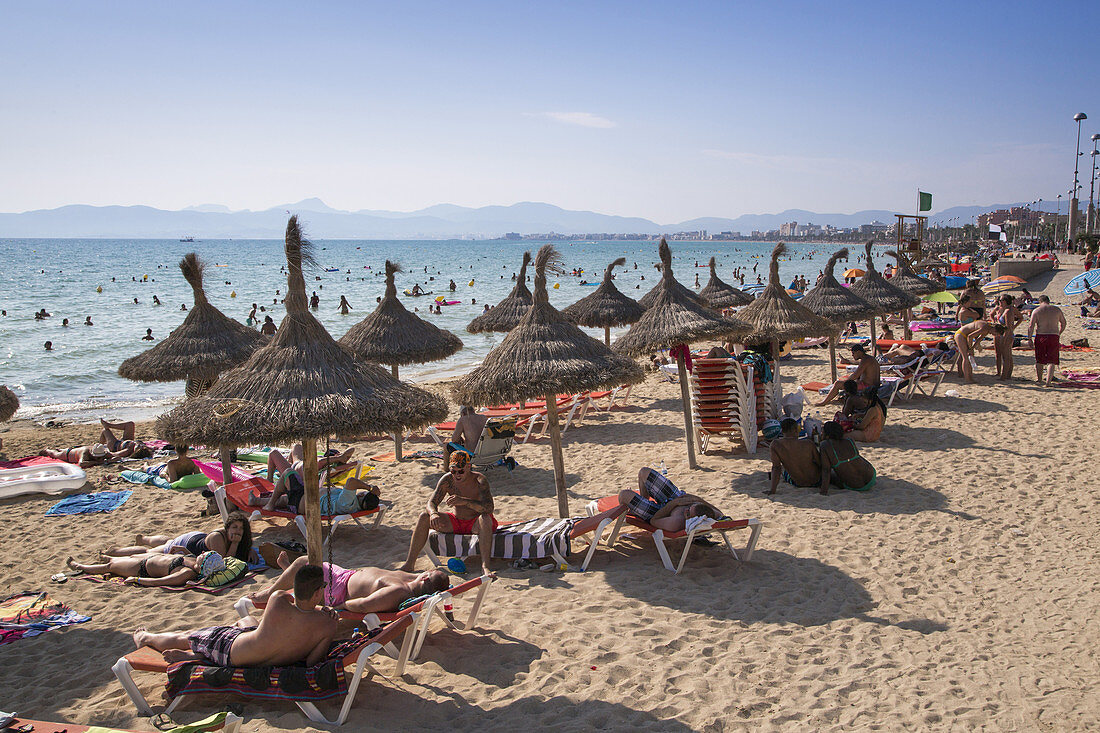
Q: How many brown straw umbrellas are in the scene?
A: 14